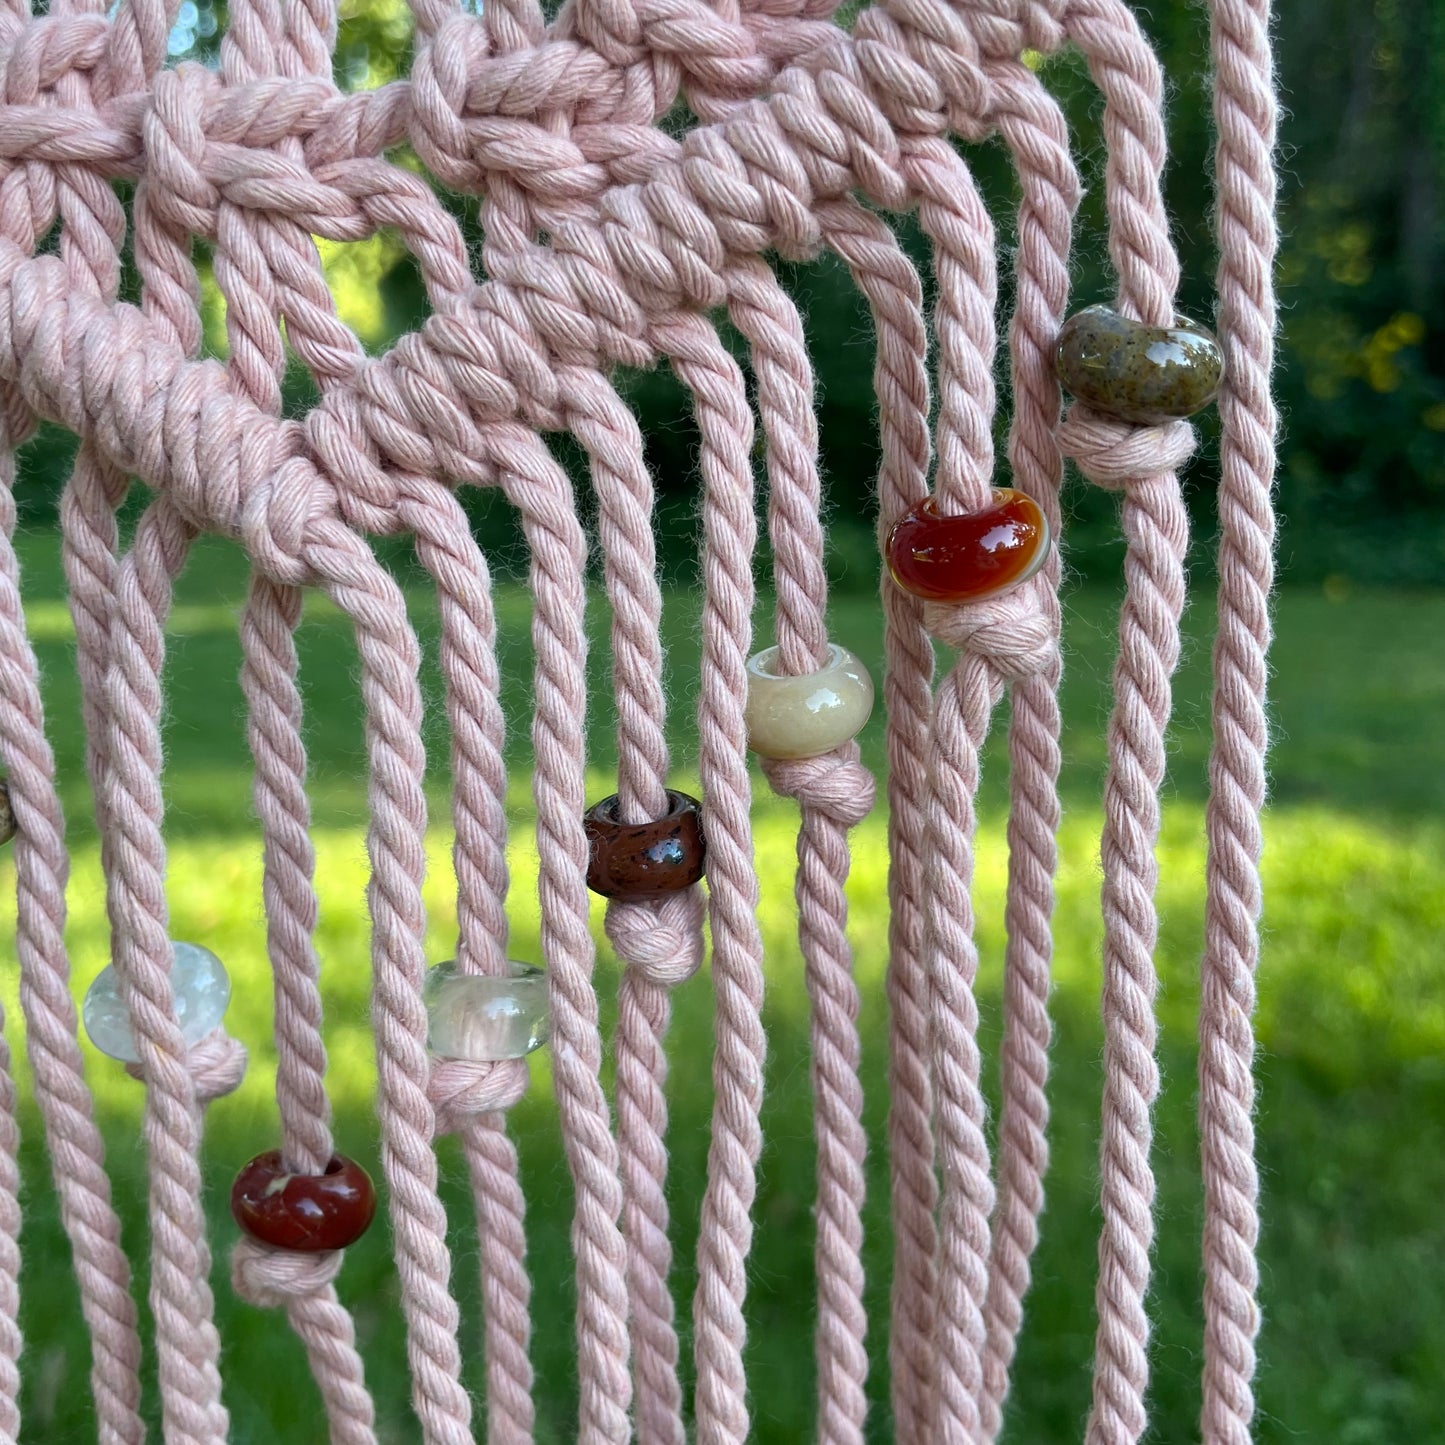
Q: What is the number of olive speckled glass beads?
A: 1